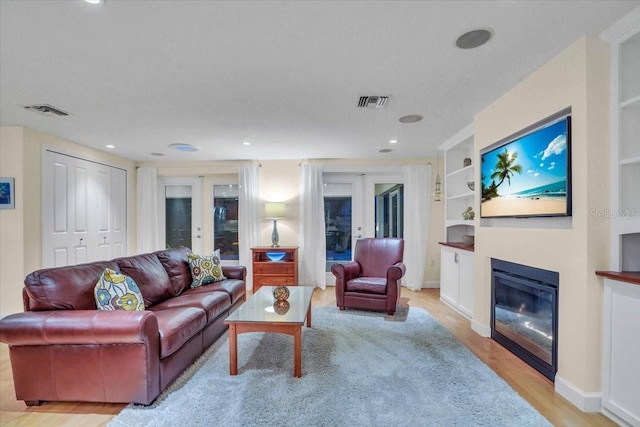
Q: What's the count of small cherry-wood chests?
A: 1